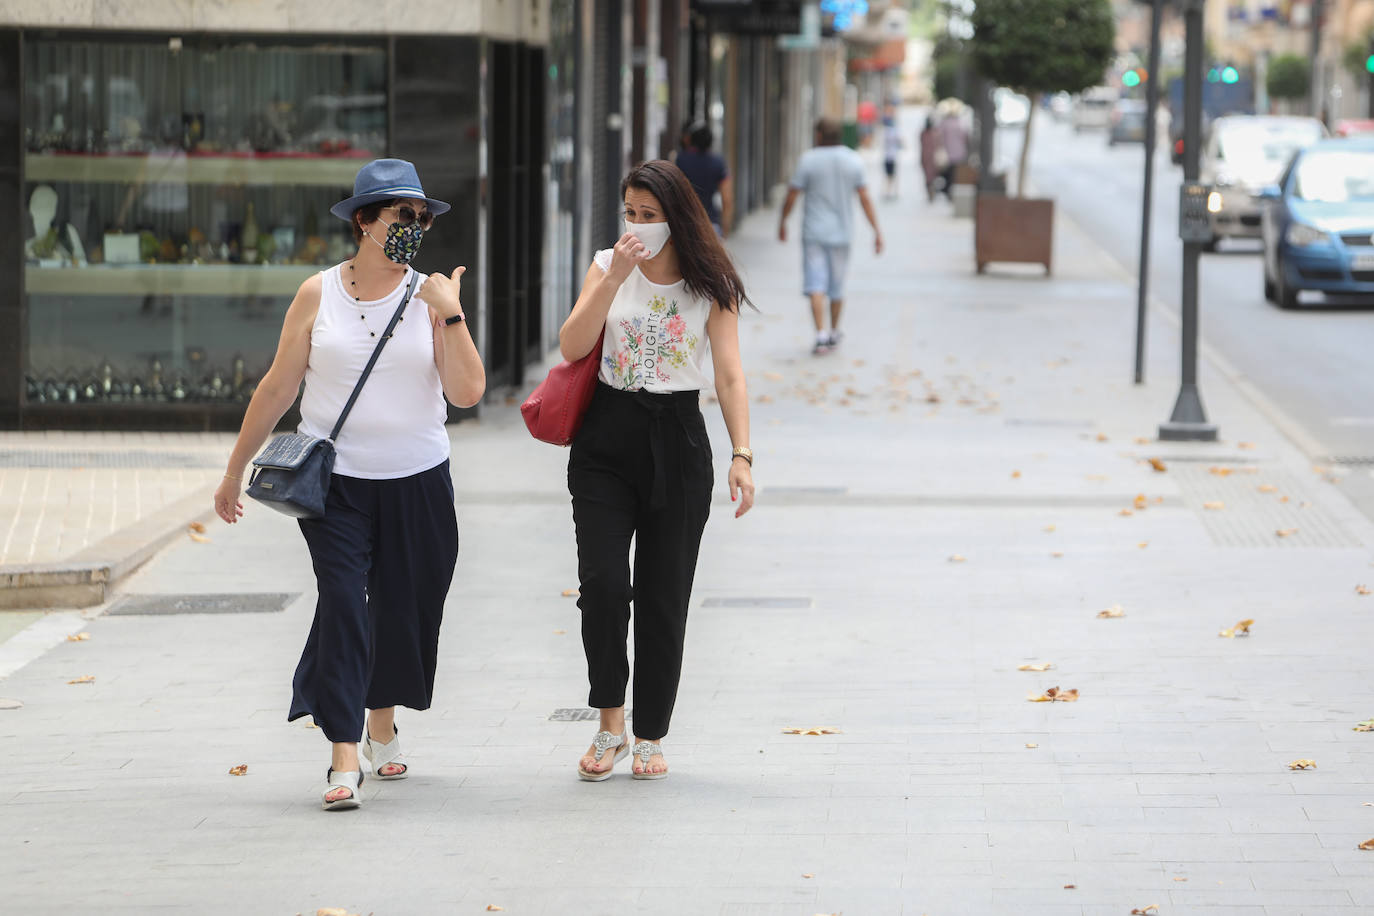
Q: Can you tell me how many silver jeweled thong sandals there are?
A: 2